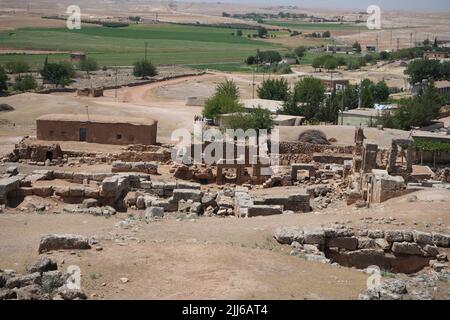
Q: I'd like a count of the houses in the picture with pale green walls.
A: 1